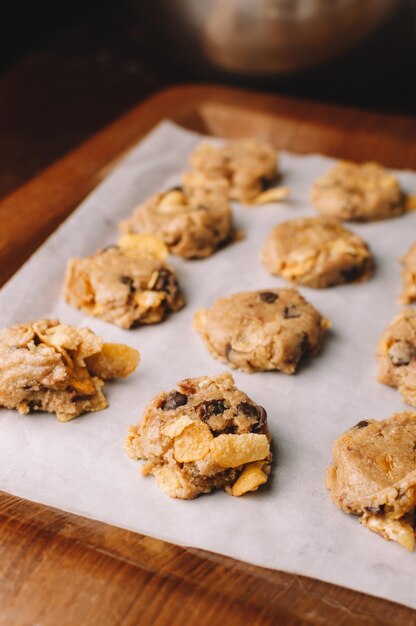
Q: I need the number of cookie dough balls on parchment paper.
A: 11